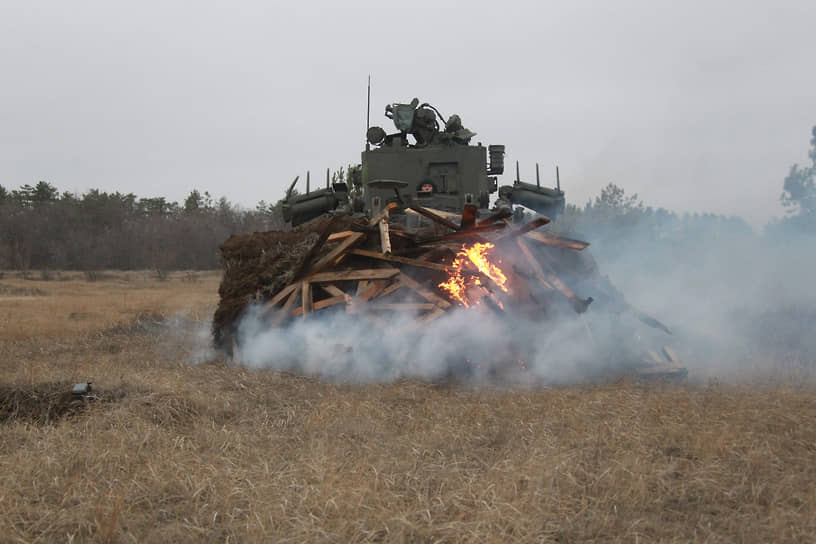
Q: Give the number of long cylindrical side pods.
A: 2